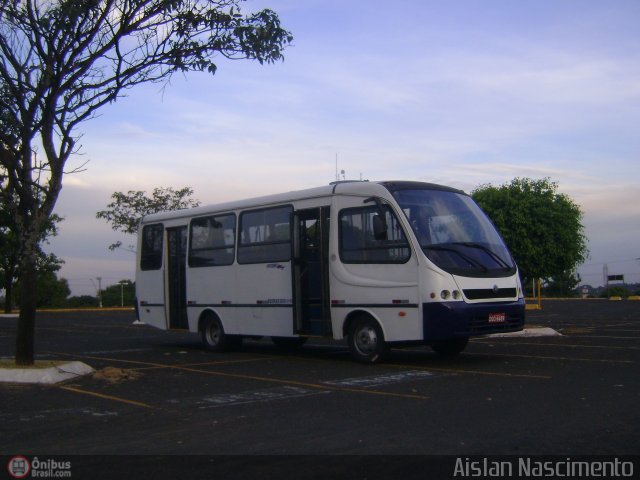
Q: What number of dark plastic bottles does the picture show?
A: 0